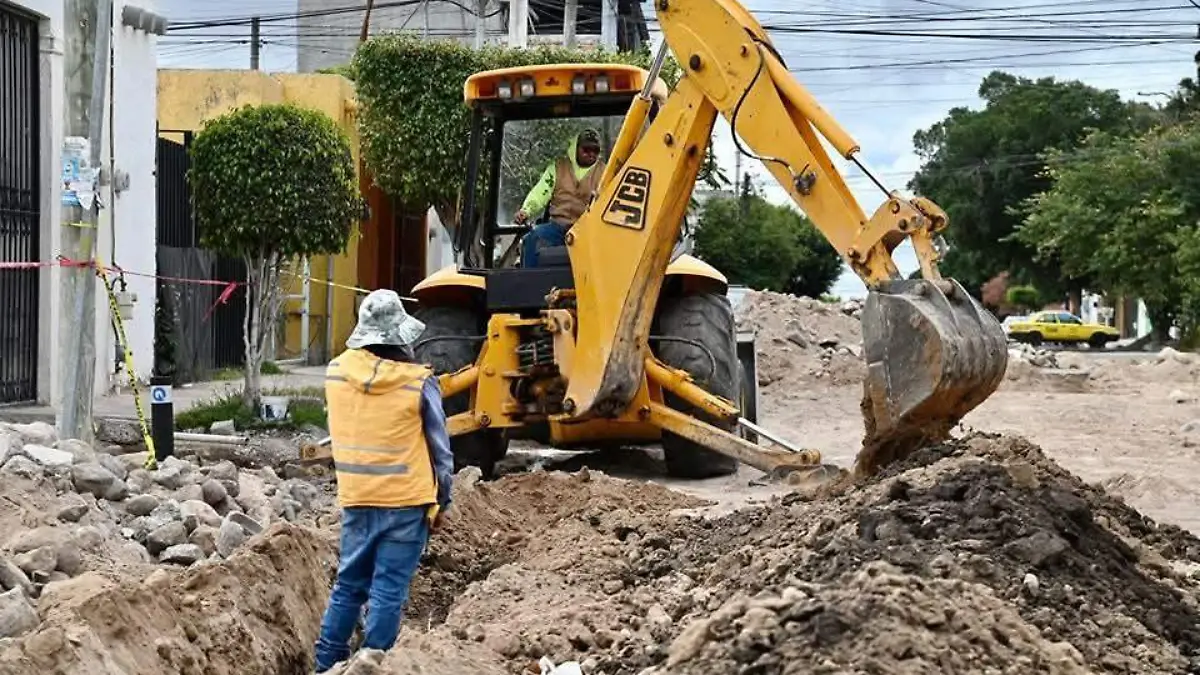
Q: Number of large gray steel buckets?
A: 1